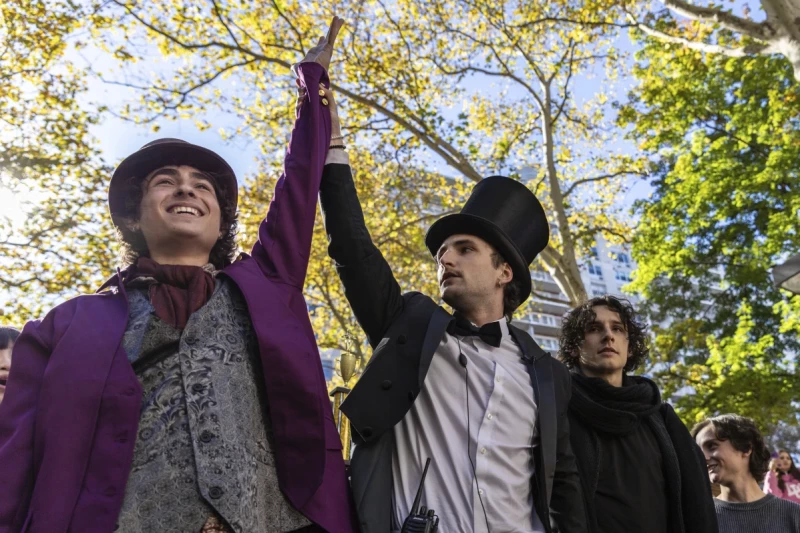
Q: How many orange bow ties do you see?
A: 0